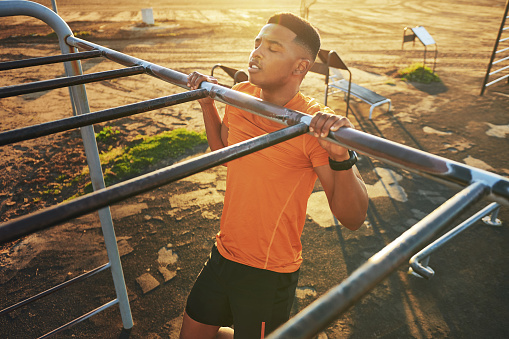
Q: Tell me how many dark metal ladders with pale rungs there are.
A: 1